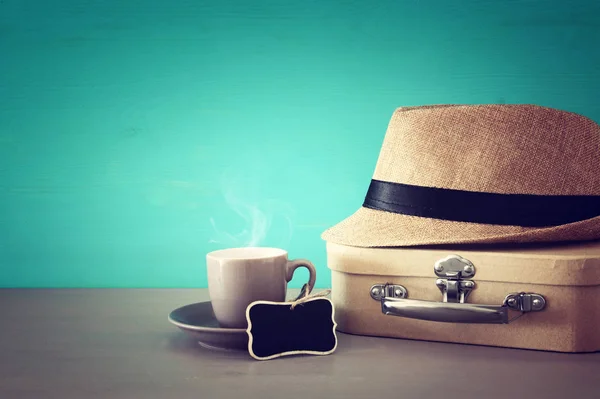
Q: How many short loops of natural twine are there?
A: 1